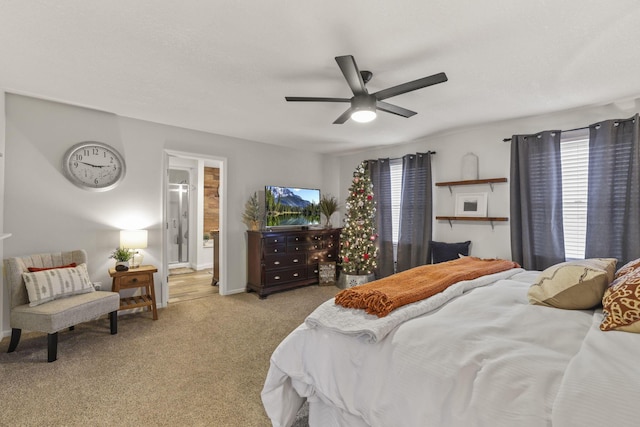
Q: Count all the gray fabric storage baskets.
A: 0